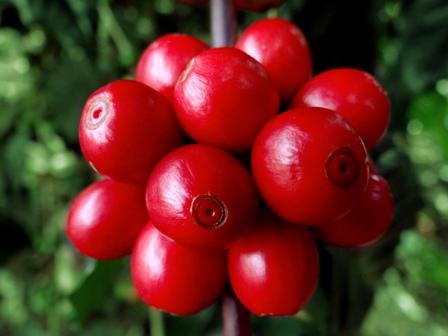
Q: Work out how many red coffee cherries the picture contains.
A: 11